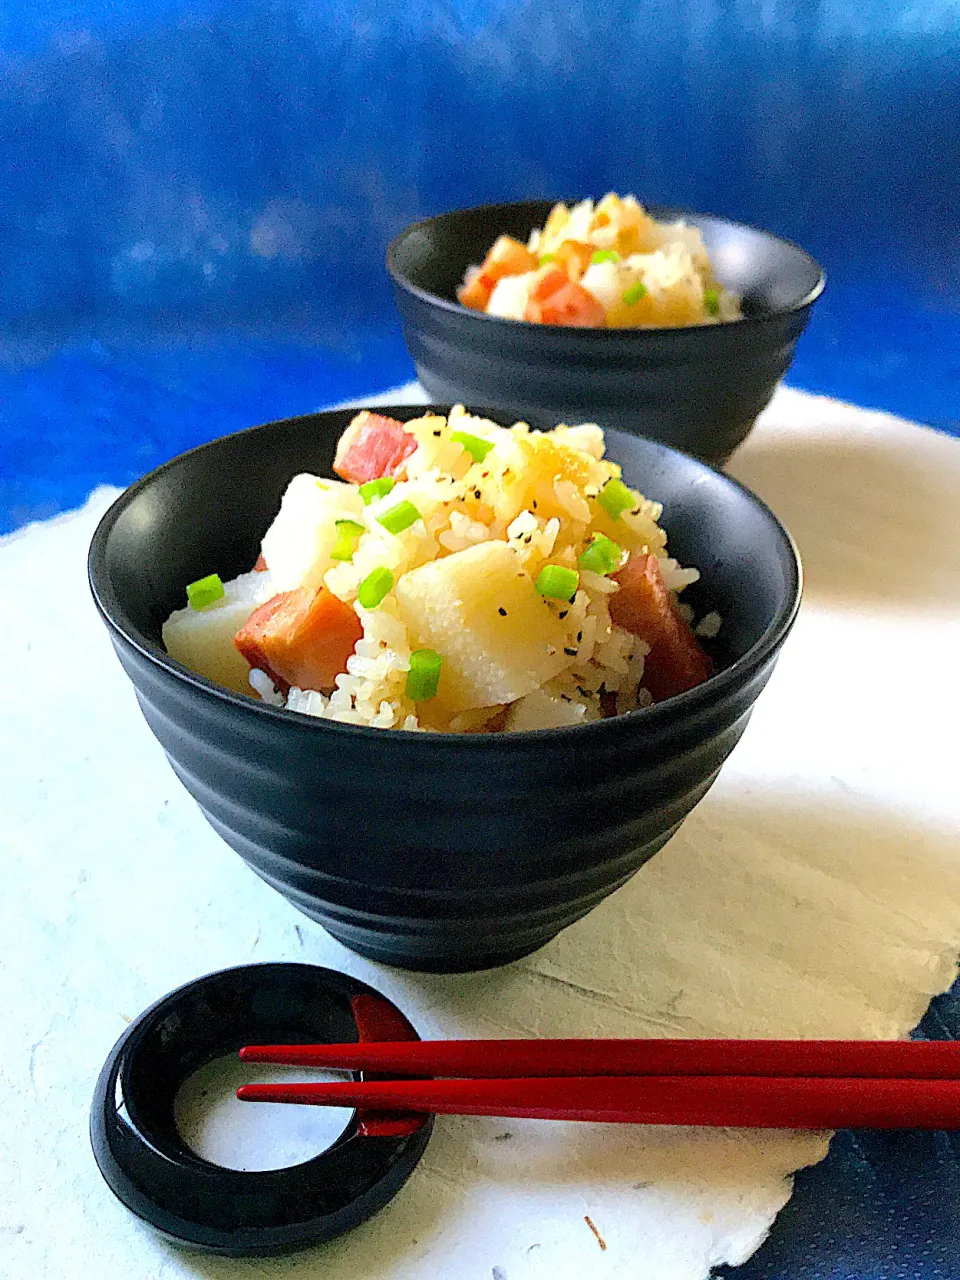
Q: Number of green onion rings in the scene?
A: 14